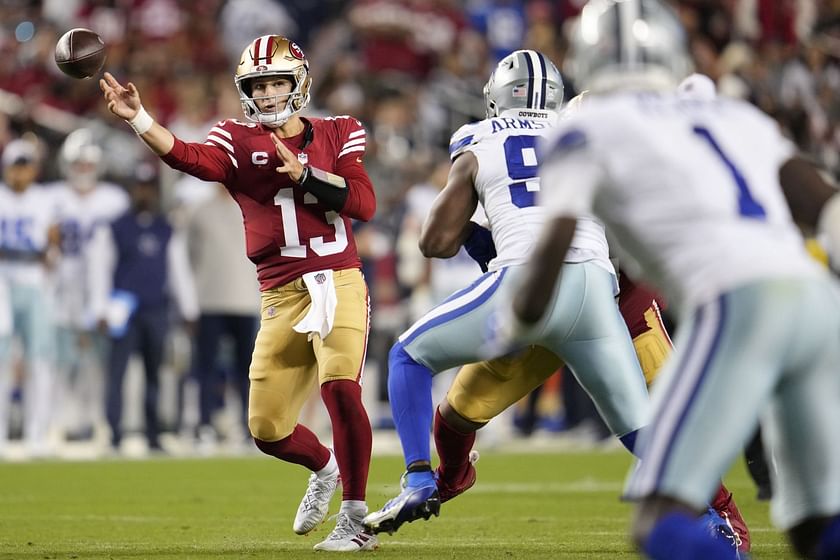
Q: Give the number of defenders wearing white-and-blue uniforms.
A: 2